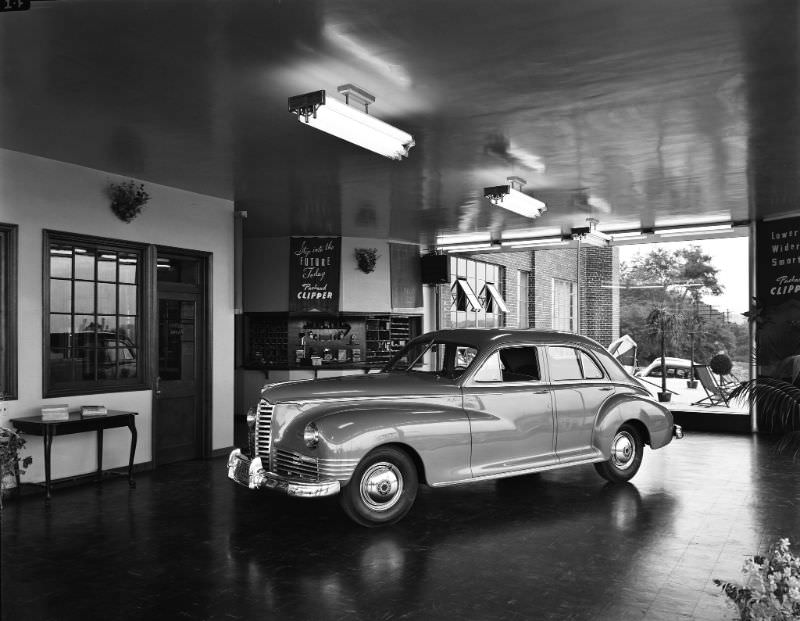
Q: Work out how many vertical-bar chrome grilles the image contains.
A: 1